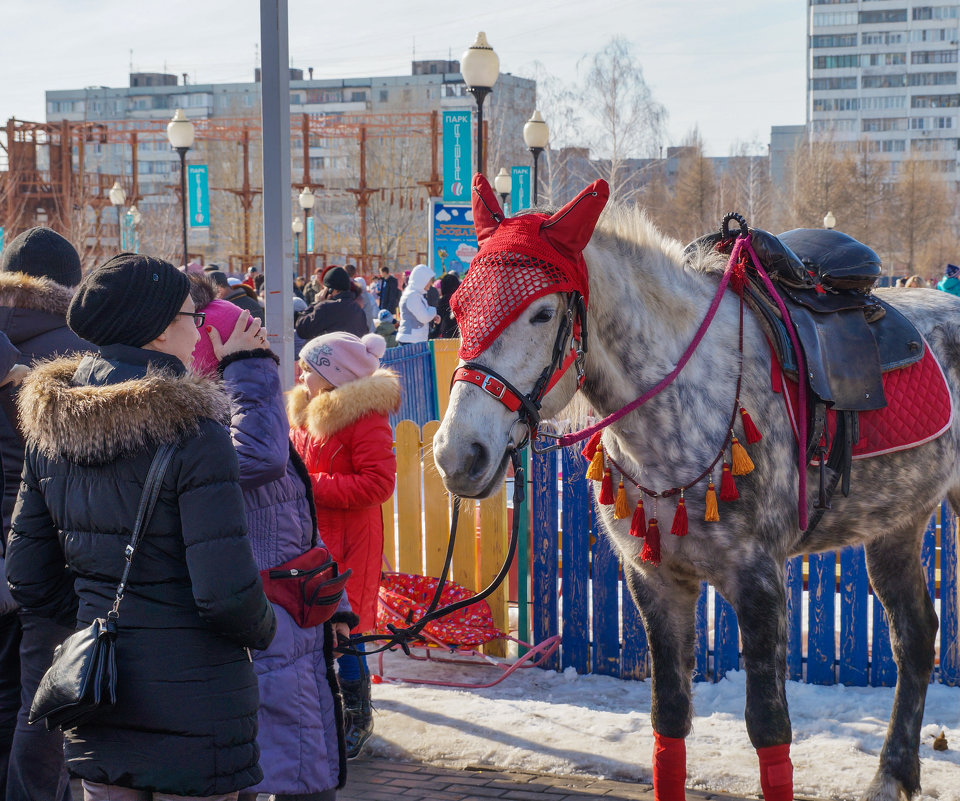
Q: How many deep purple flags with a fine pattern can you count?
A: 0